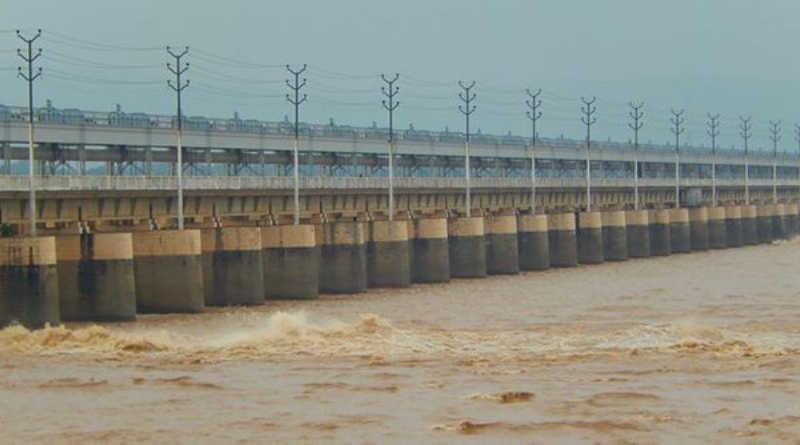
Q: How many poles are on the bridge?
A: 13